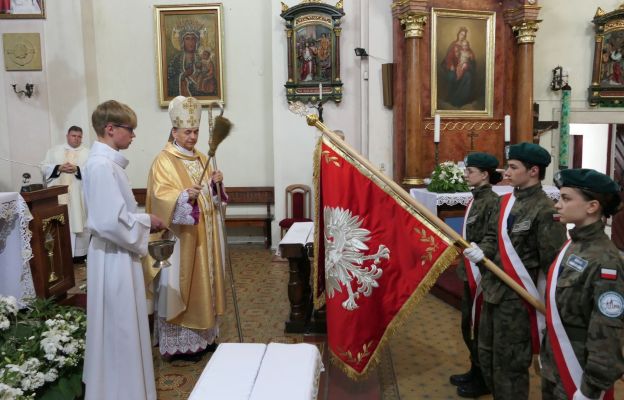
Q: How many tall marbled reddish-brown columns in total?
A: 2